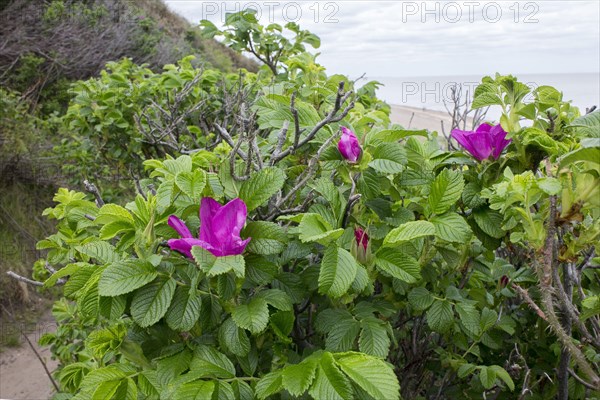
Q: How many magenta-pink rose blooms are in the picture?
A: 3